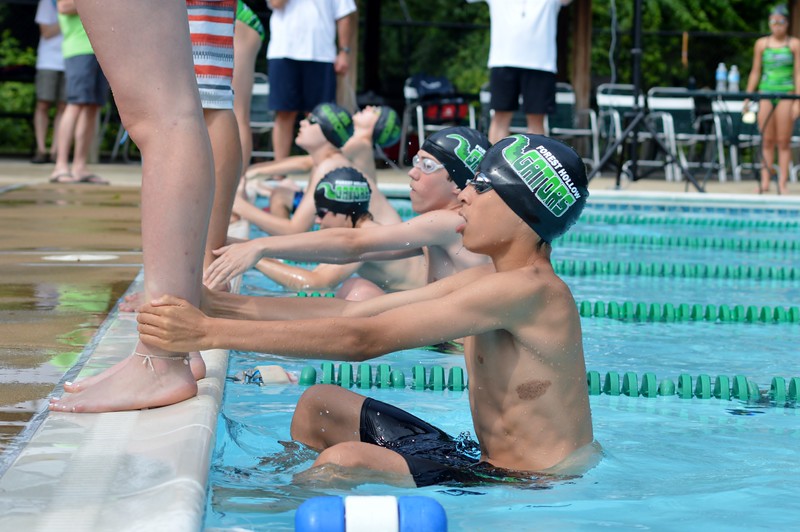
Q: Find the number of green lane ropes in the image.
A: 5